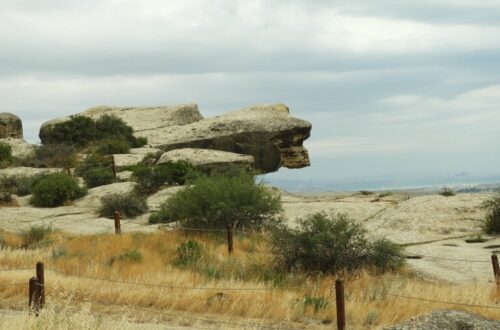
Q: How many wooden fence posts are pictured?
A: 7